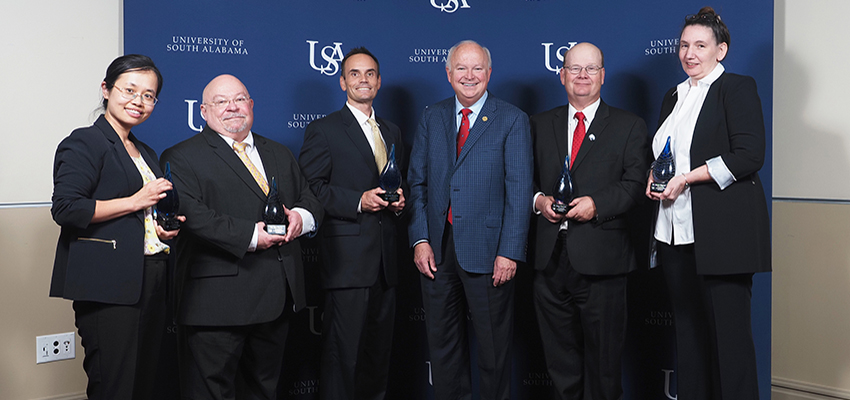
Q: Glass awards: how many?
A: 5